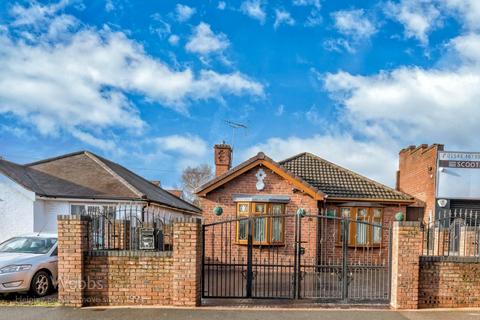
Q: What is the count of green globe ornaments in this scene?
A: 4